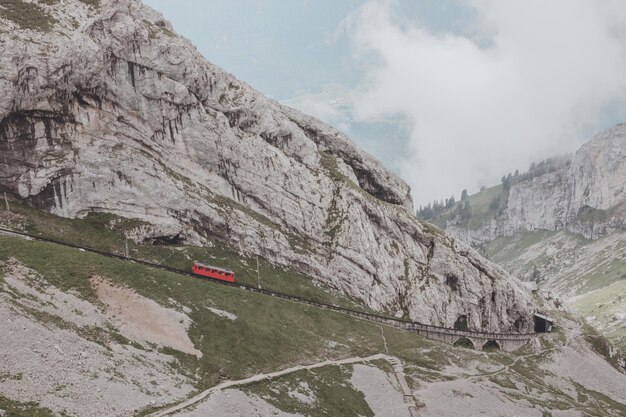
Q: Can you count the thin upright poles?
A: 3